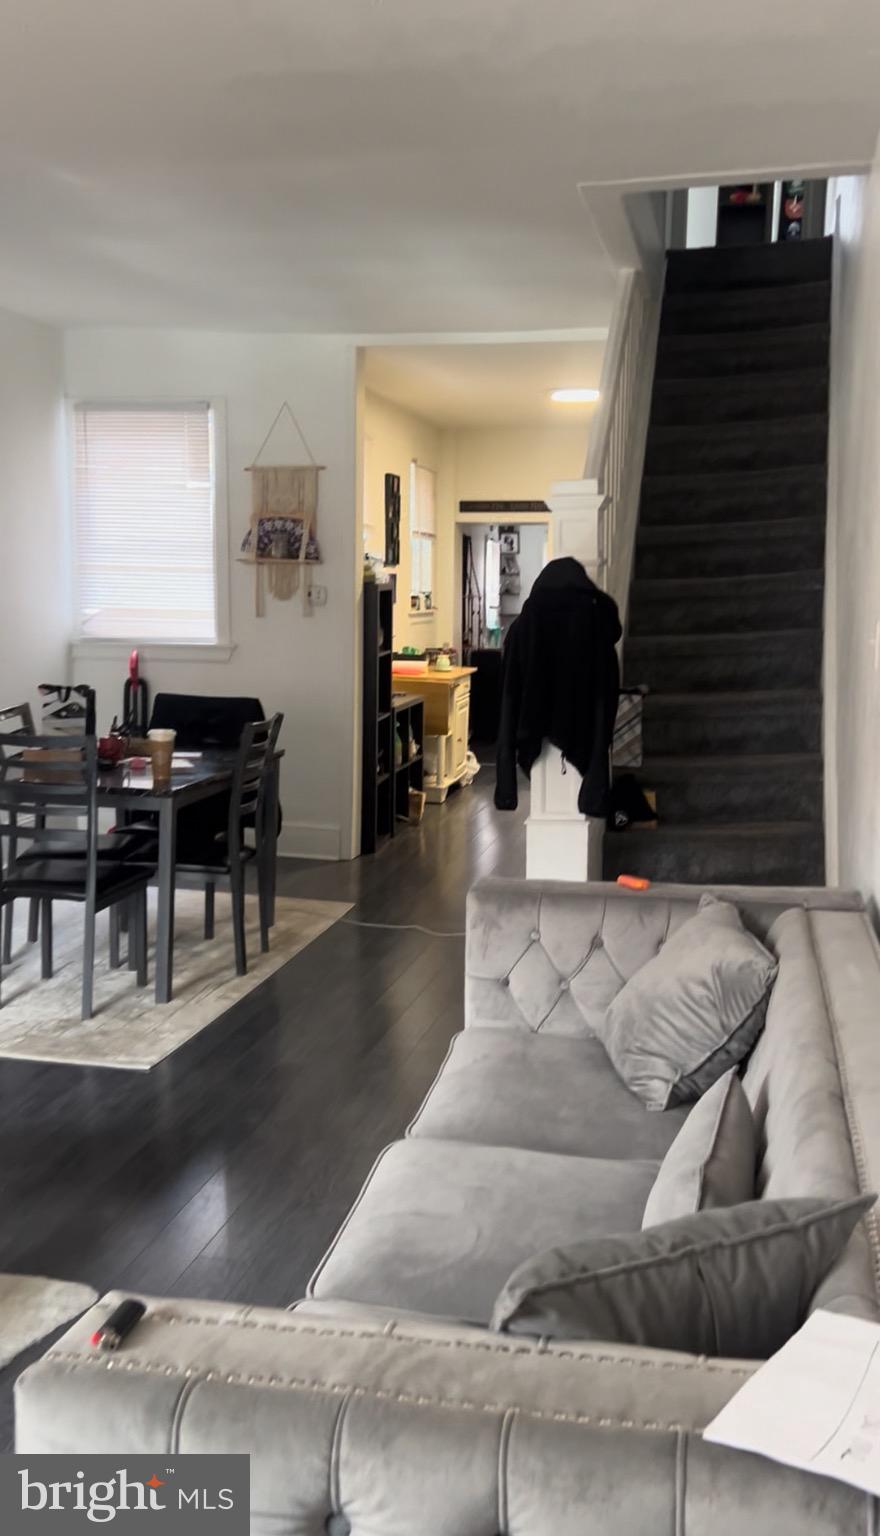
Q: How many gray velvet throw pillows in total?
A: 3